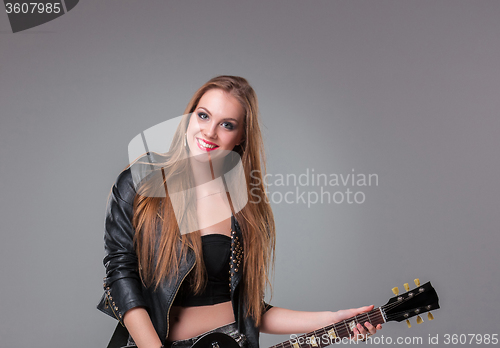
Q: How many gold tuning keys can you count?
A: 6